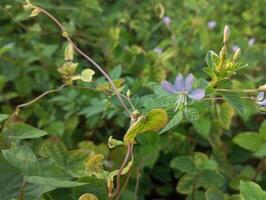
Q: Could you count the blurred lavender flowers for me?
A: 5